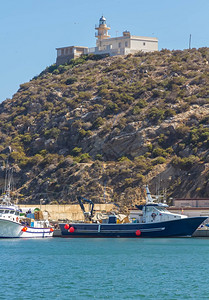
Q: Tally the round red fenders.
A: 5